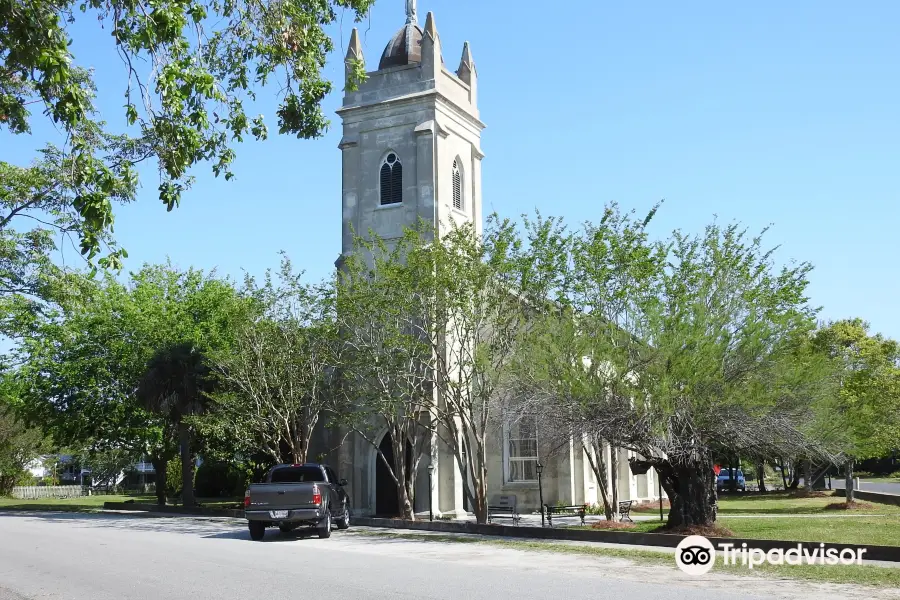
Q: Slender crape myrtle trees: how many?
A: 4